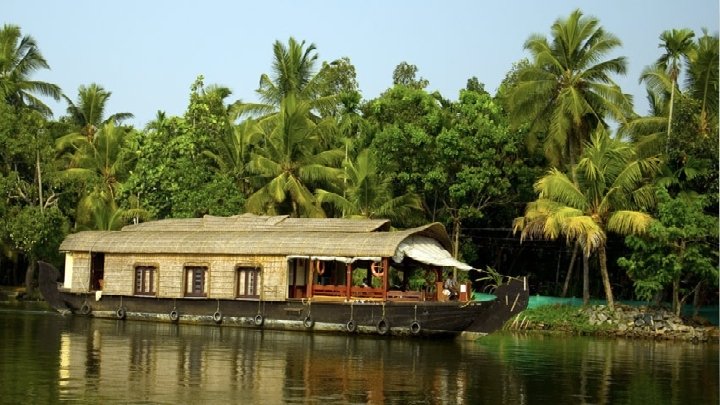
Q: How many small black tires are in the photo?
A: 9